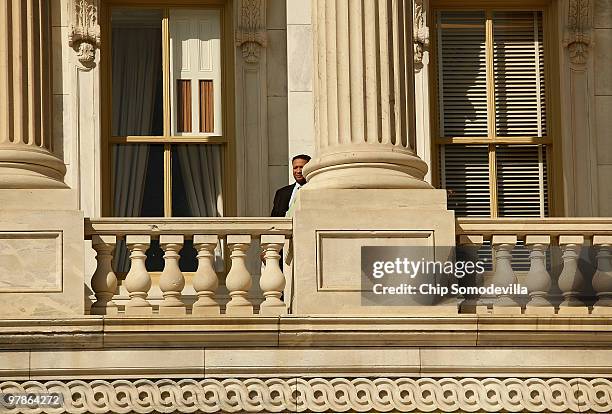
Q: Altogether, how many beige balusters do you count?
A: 11